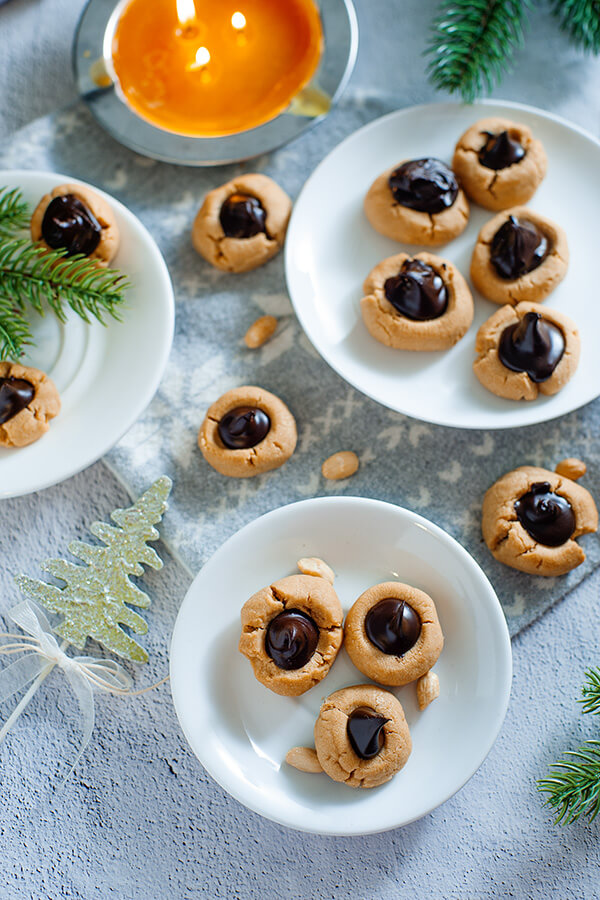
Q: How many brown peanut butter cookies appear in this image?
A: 13